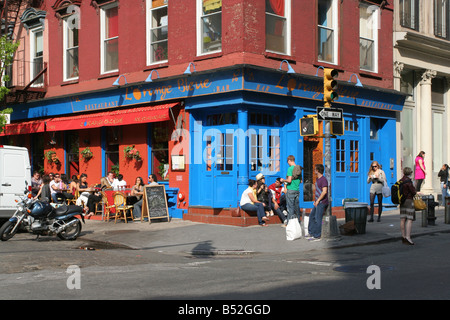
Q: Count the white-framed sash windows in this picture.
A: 8